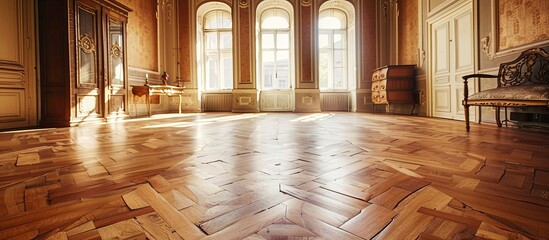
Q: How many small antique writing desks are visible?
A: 1